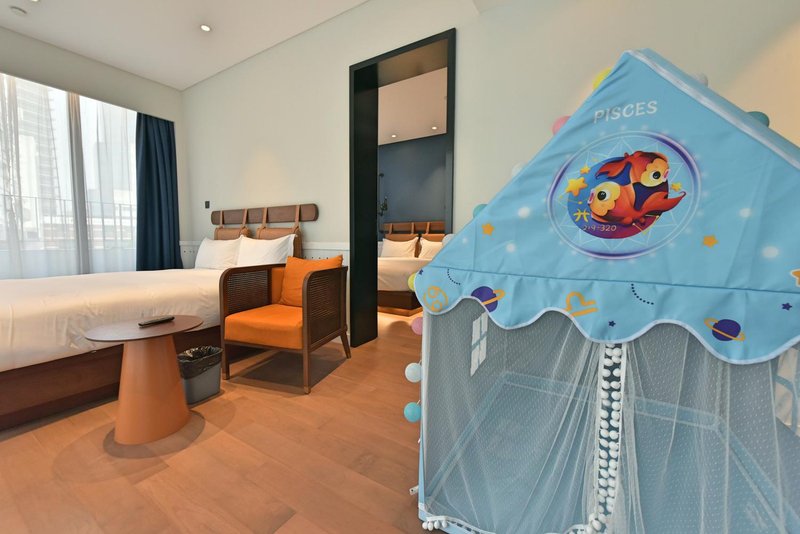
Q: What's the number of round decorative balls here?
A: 11